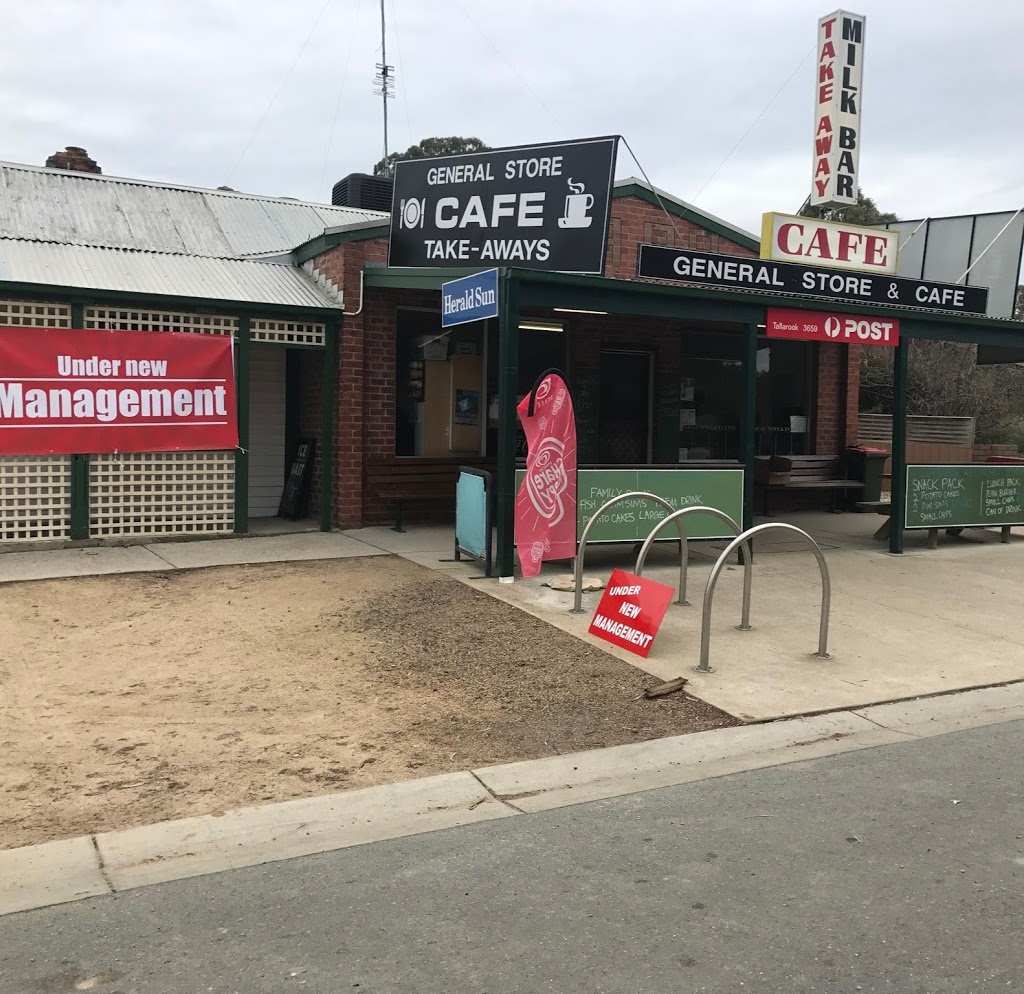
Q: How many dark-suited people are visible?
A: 0